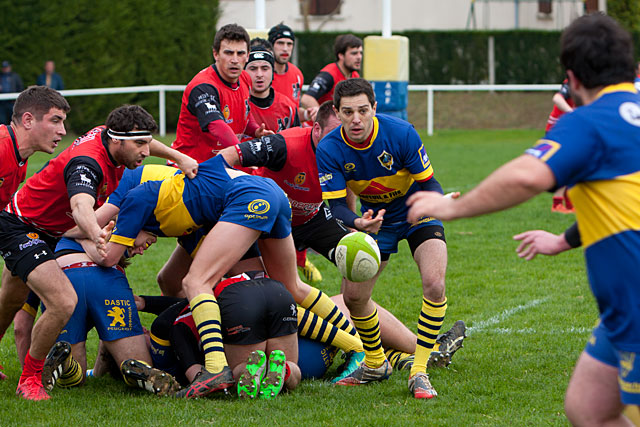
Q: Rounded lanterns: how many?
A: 0